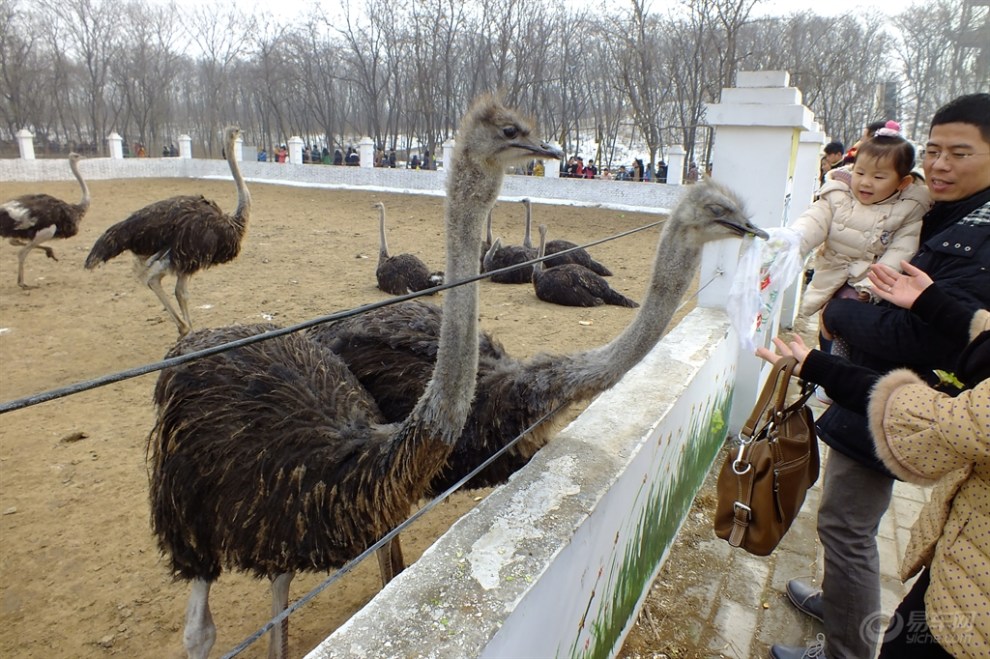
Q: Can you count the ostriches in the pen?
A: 9